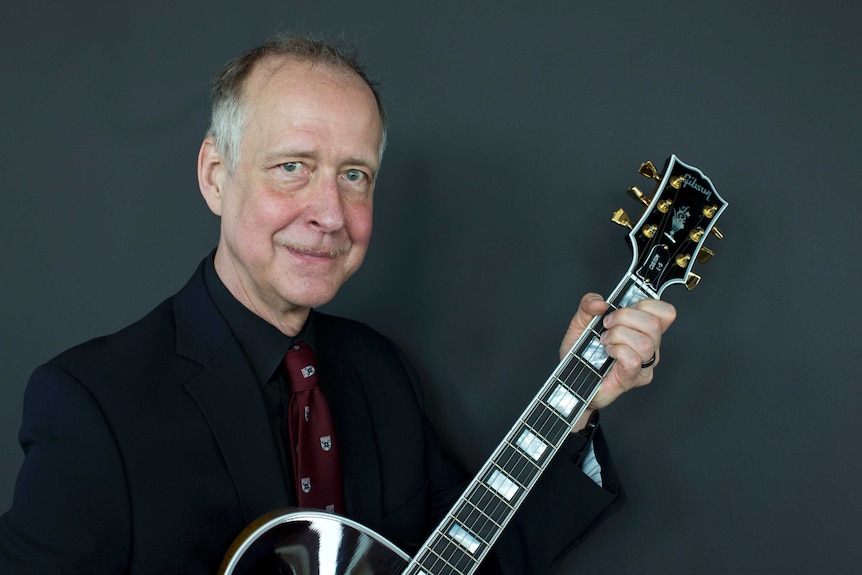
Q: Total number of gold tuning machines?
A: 6